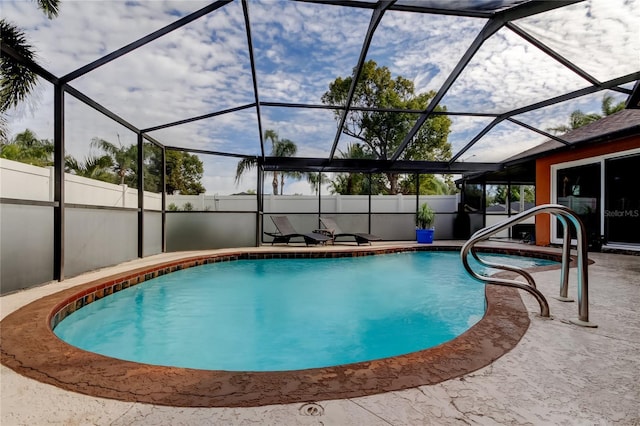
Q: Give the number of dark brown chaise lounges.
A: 2